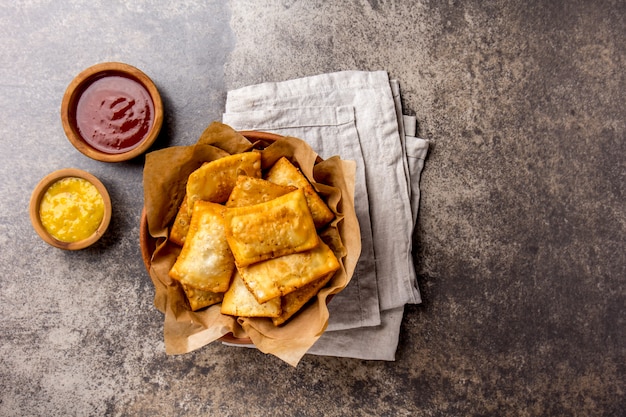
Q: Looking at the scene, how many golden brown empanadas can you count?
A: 10